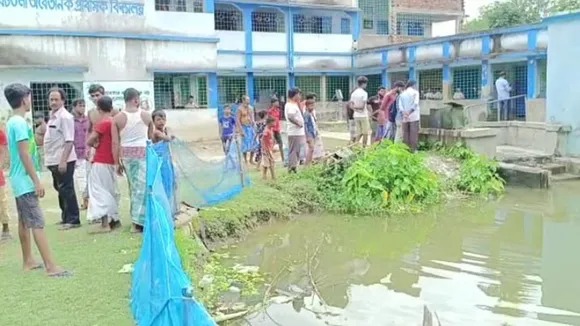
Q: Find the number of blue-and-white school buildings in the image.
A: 1